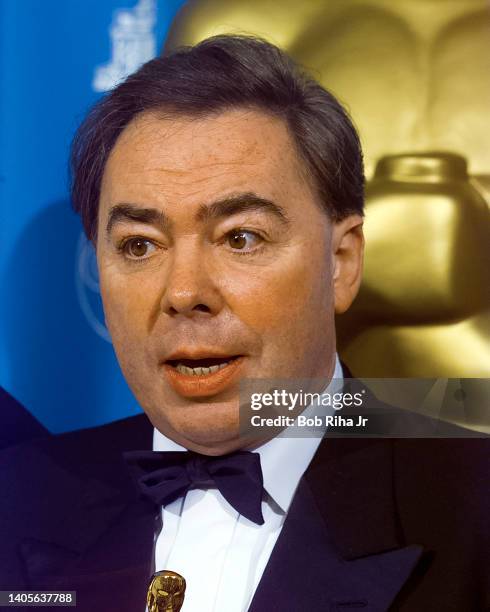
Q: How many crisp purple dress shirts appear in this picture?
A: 0